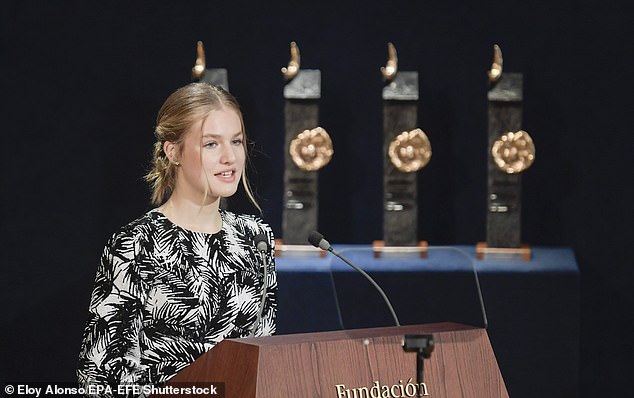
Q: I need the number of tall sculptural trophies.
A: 4